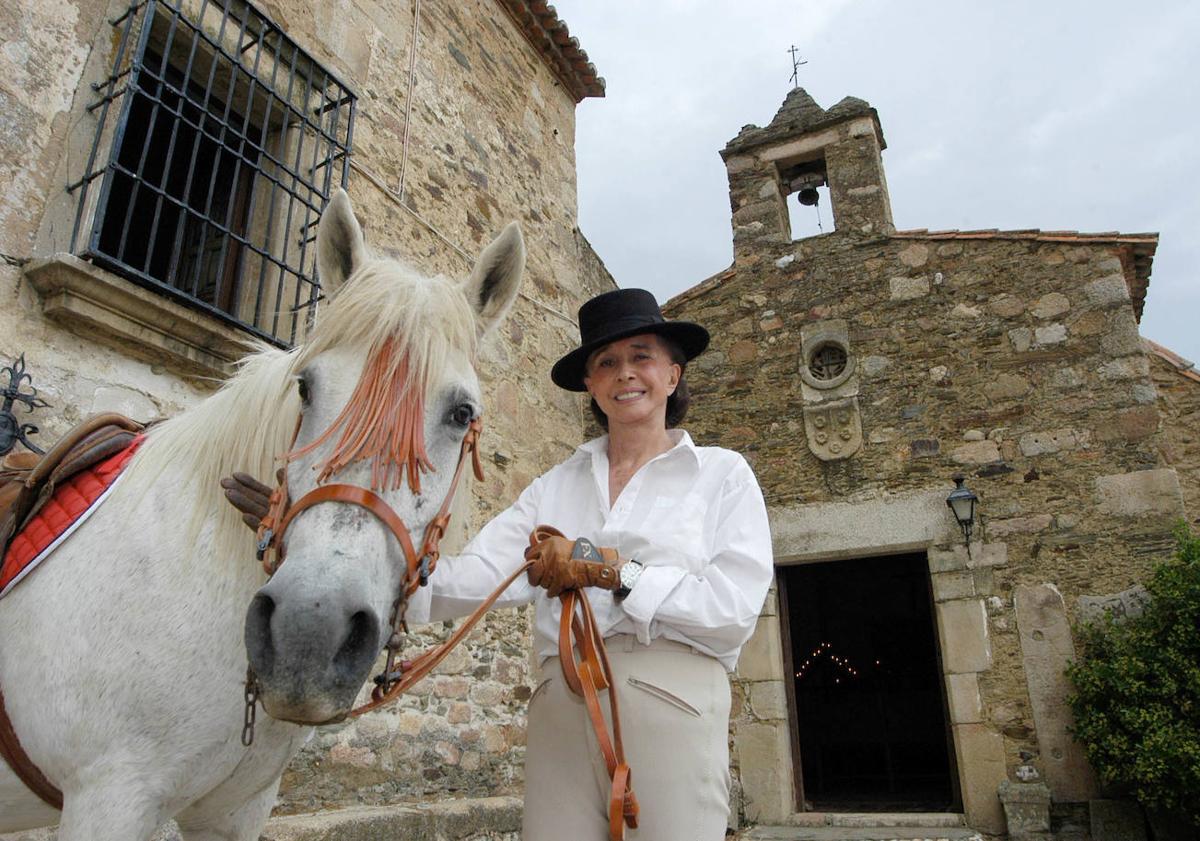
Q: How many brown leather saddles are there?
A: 1